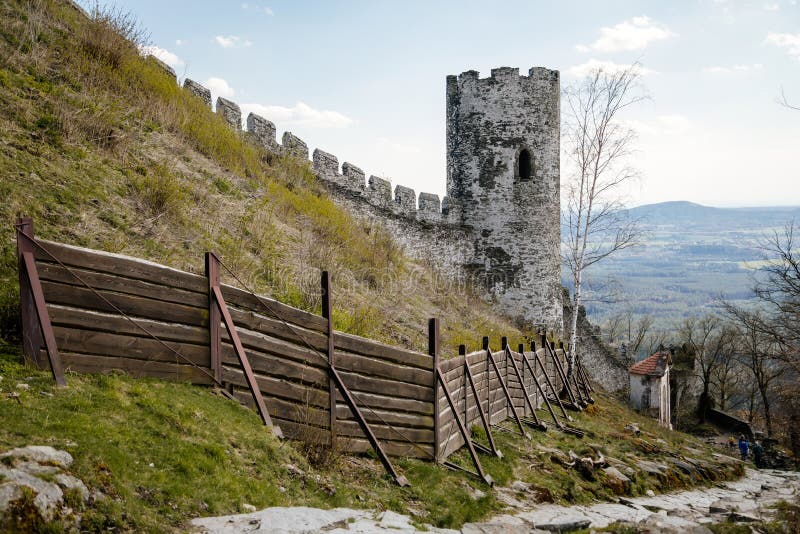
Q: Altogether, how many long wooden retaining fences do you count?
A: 1